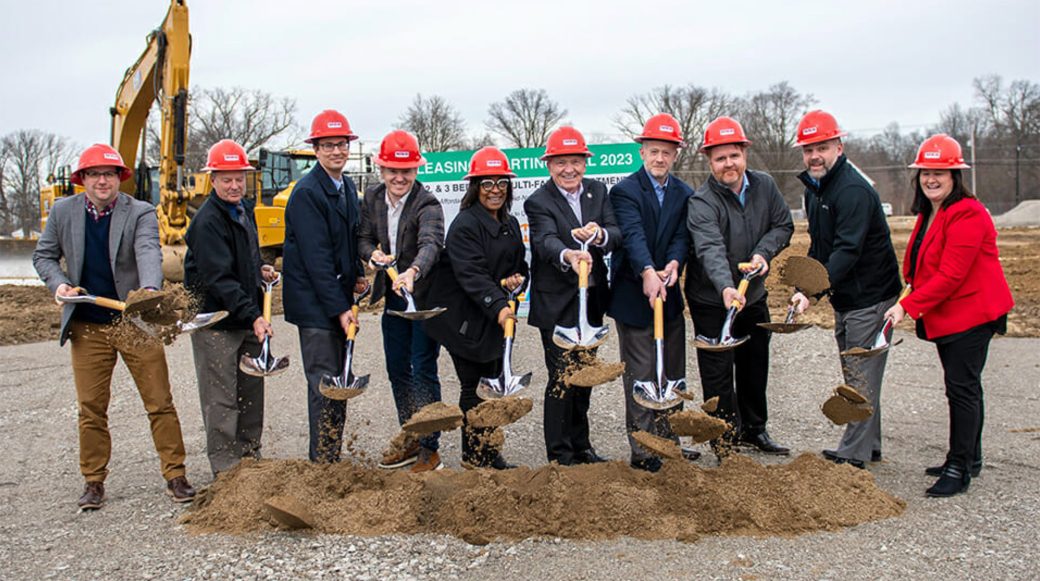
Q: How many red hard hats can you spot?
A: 10